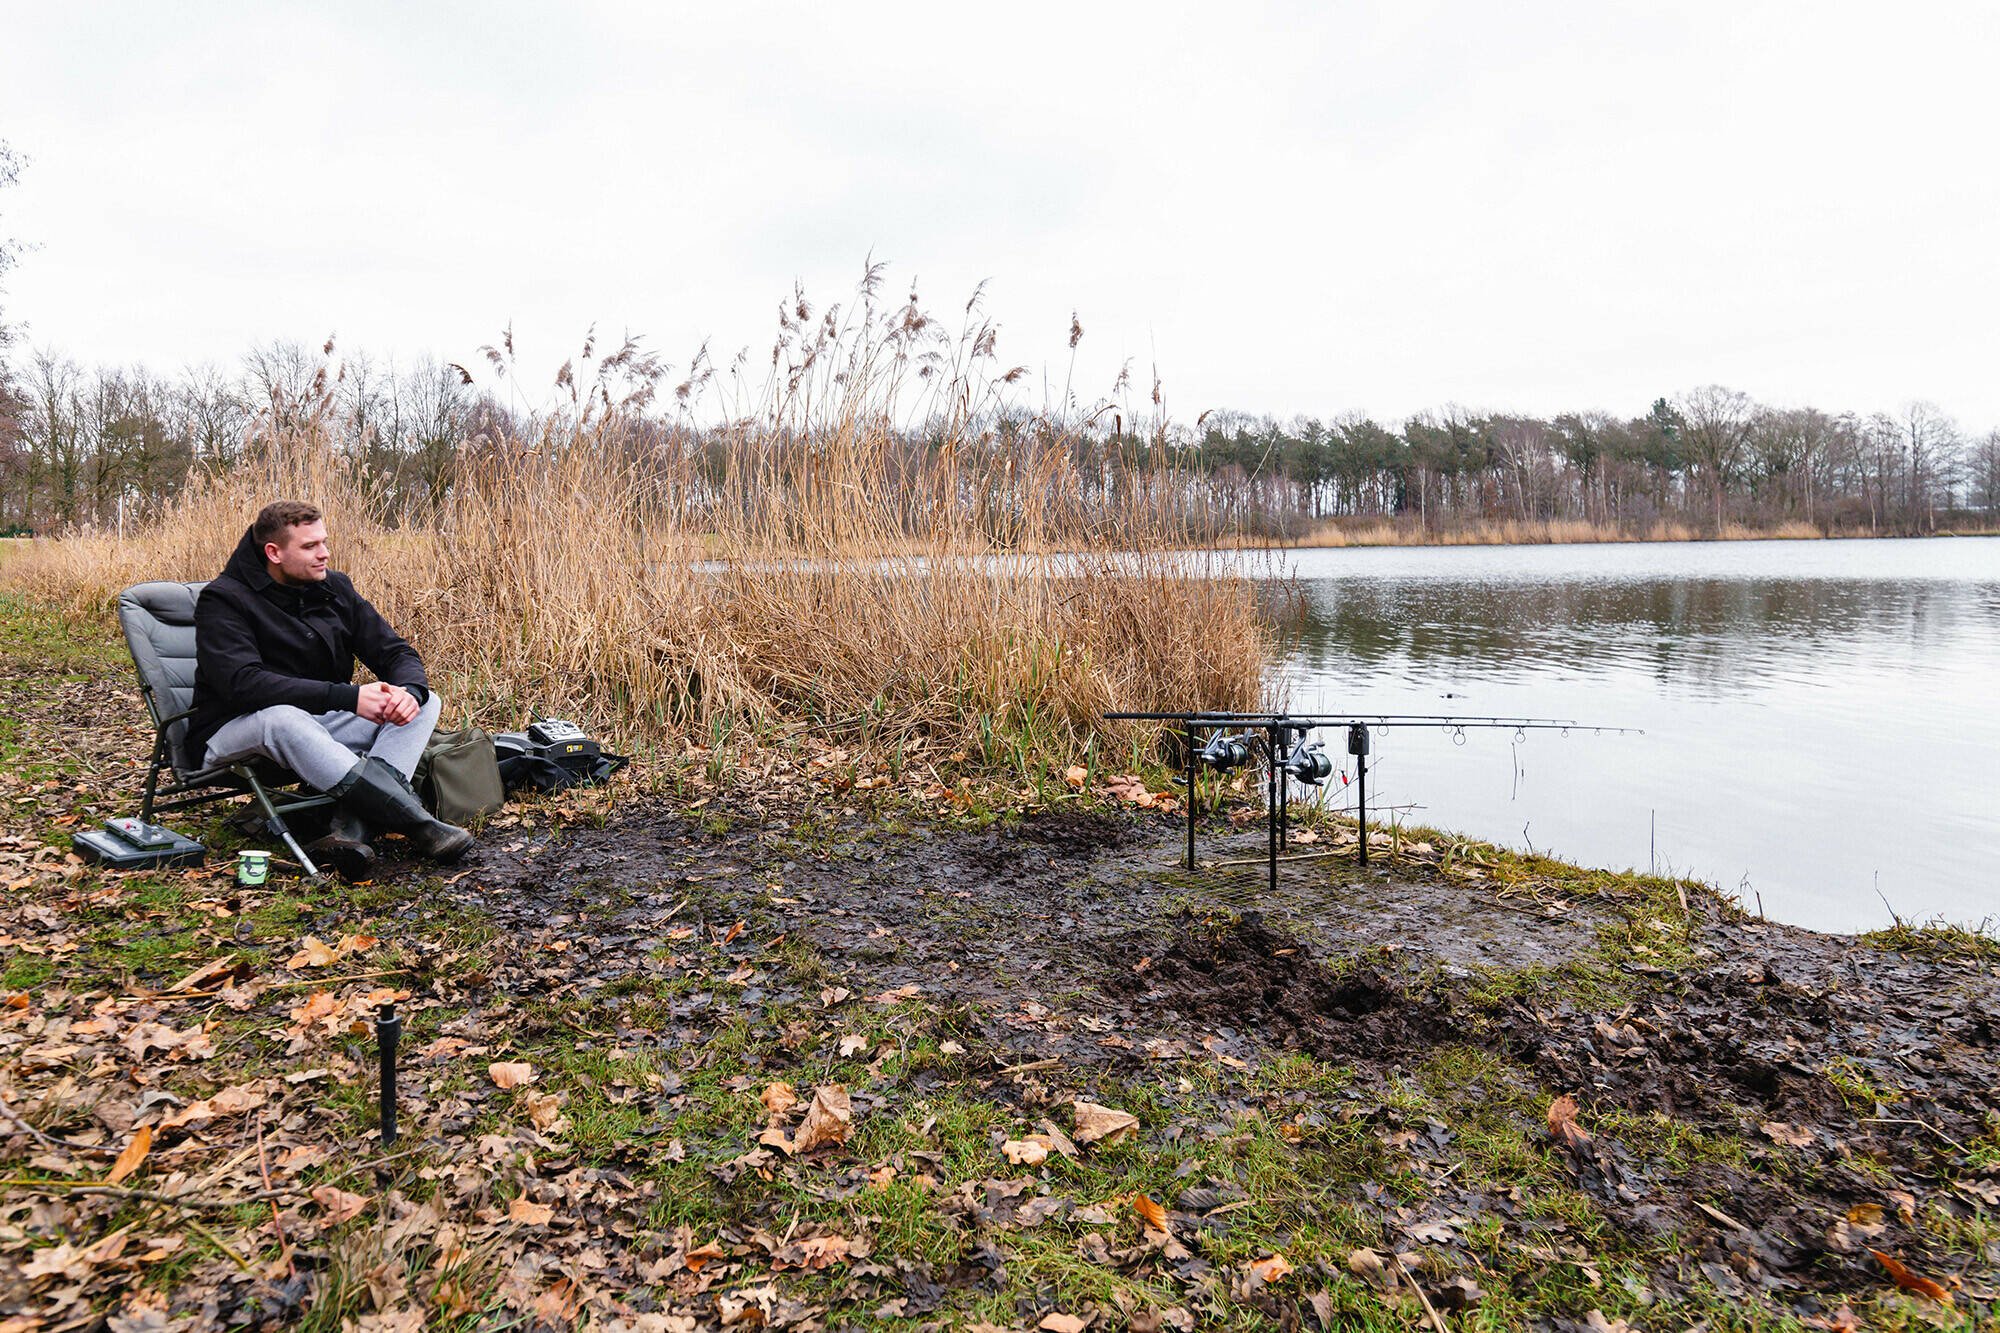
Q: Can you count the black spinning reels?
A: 2